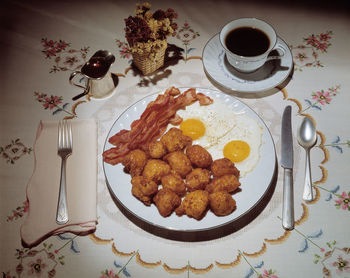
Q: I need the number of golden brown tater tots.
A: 14